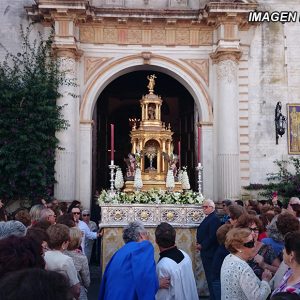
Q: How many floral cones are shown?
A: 4